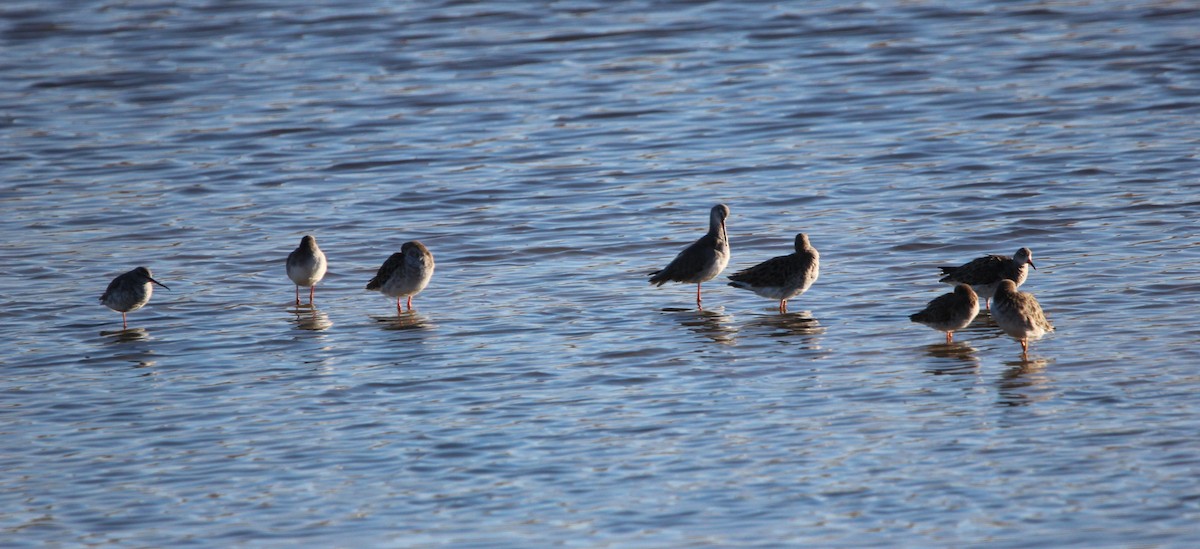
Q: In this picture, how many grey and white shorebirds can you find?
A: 8